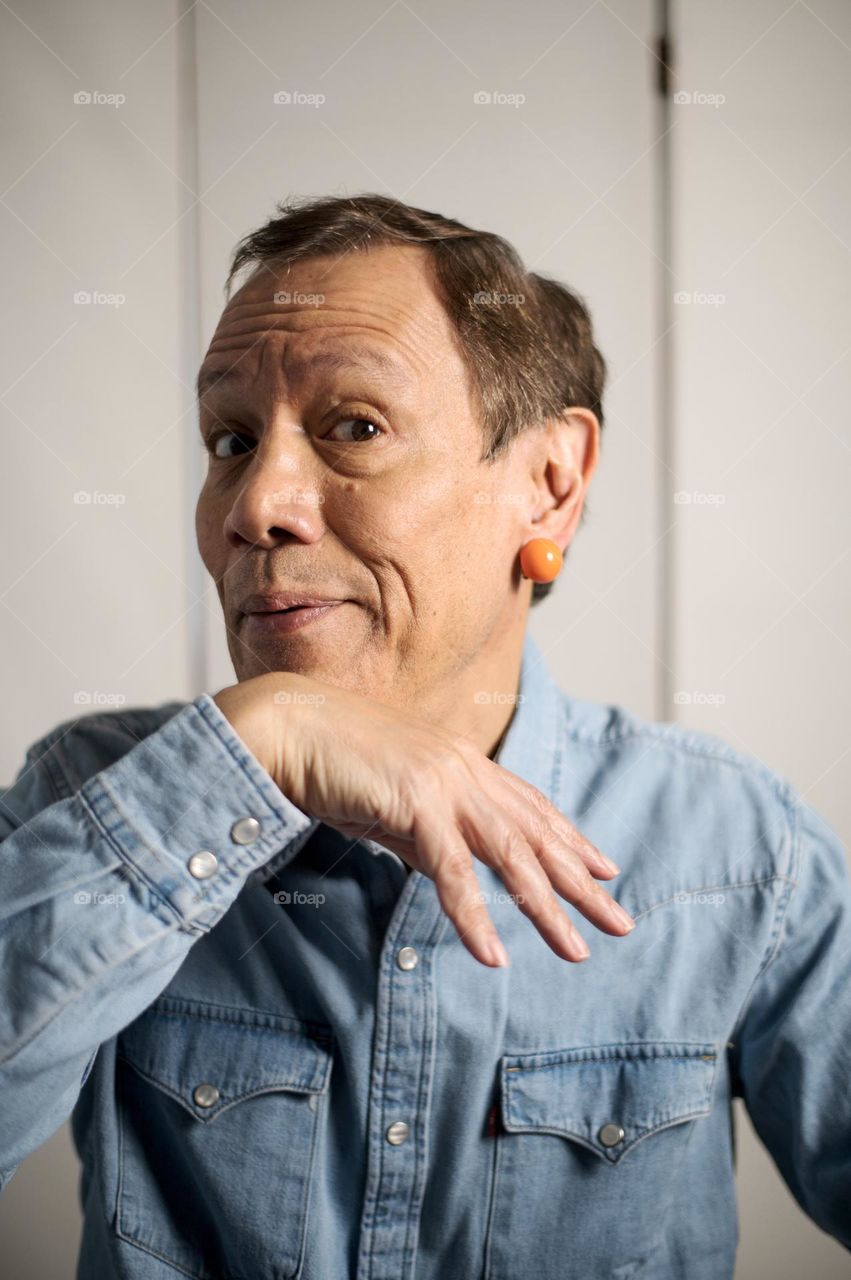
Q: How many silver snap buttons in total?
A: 6